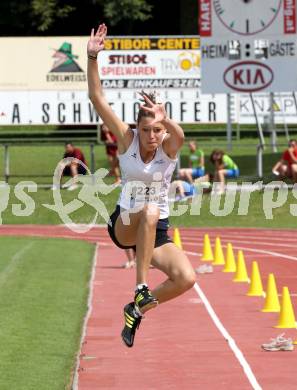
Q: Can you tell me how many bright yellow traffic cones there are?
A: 8